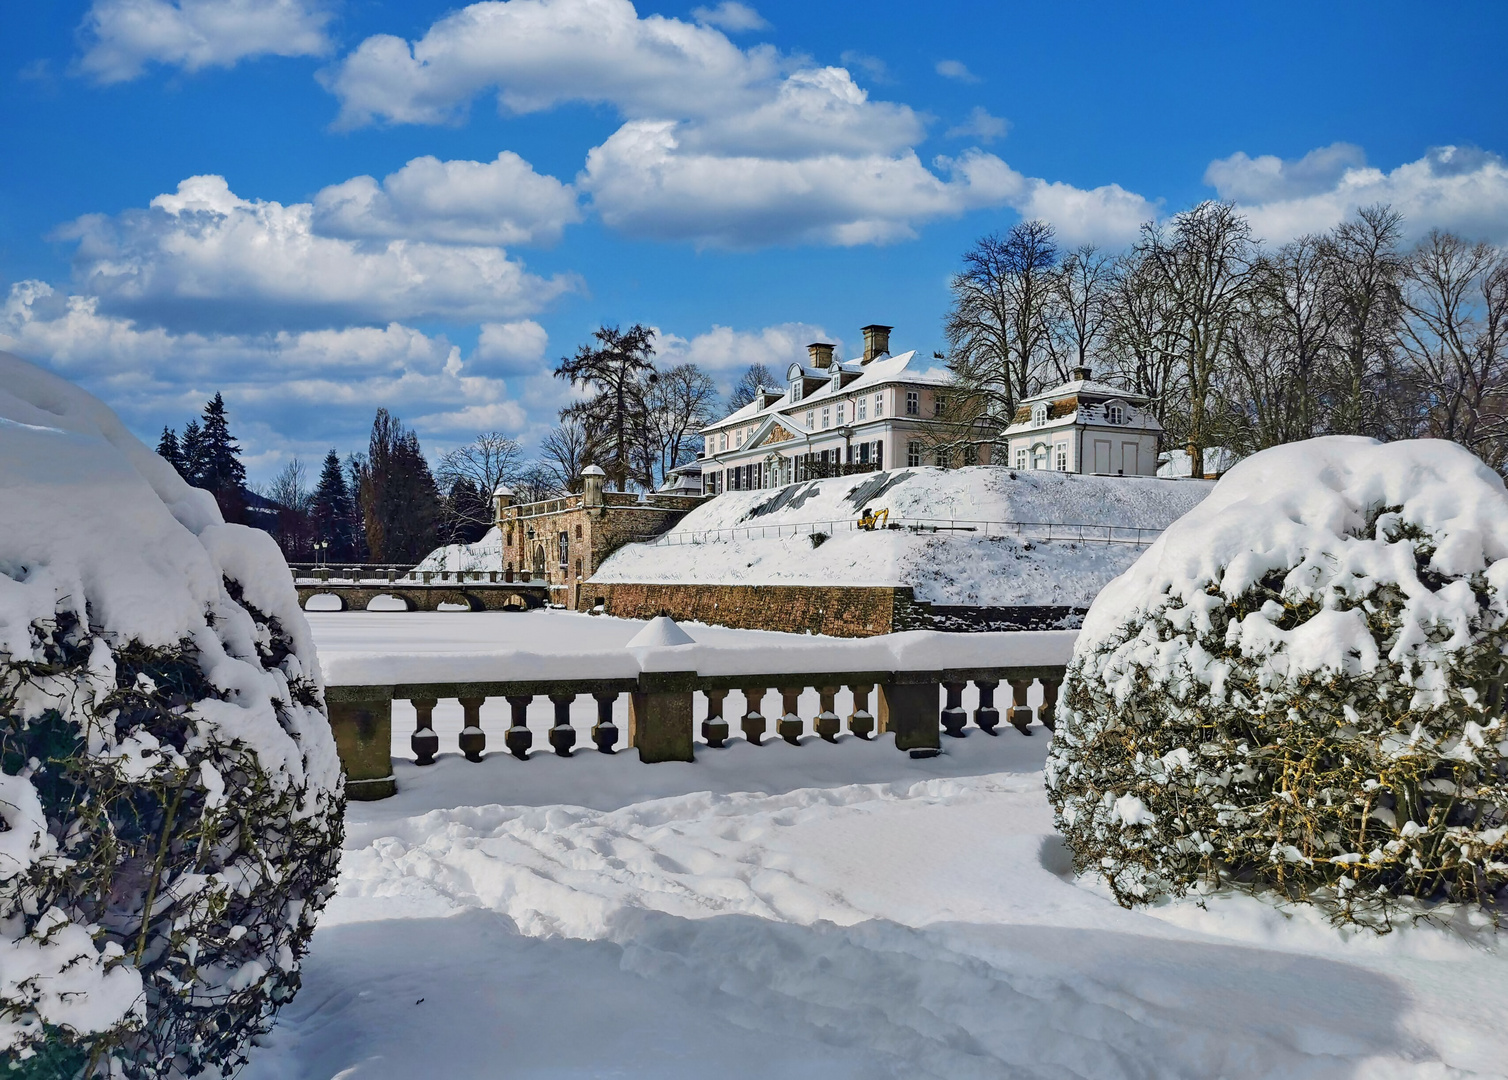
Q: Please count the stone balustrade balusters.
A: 14